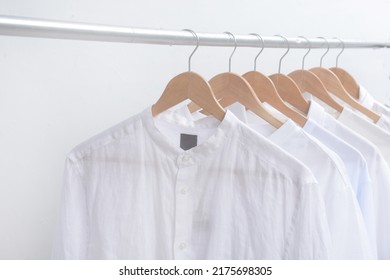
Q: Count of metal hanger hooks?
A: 7